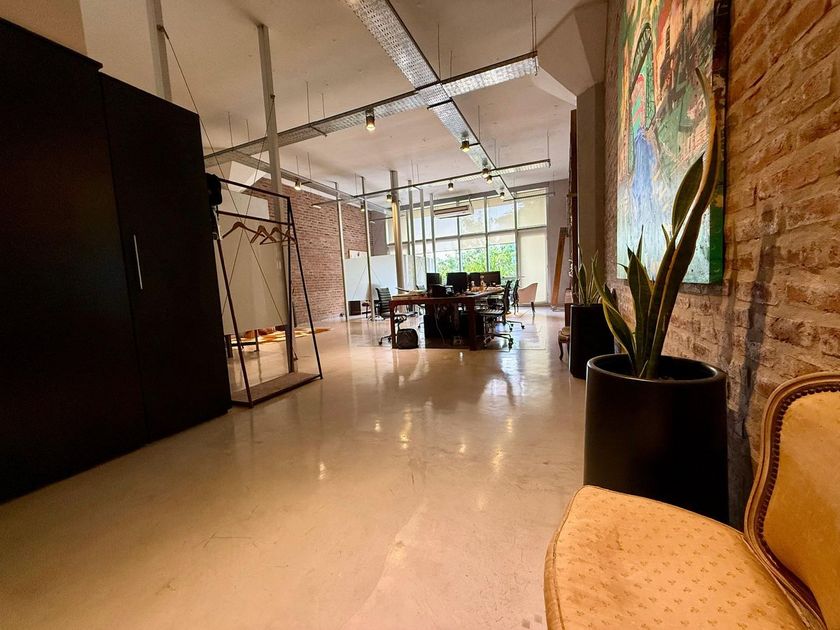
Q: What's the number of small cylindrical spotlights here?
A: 9